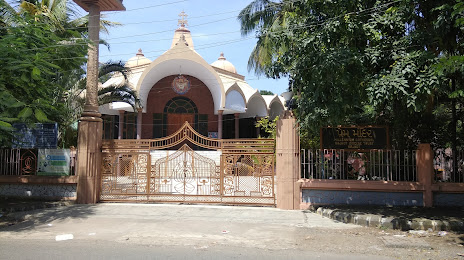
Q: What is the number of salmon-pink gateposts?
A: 2